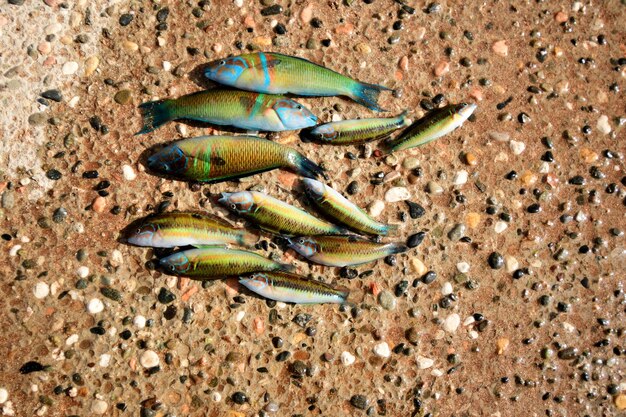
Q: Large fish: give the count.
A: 3